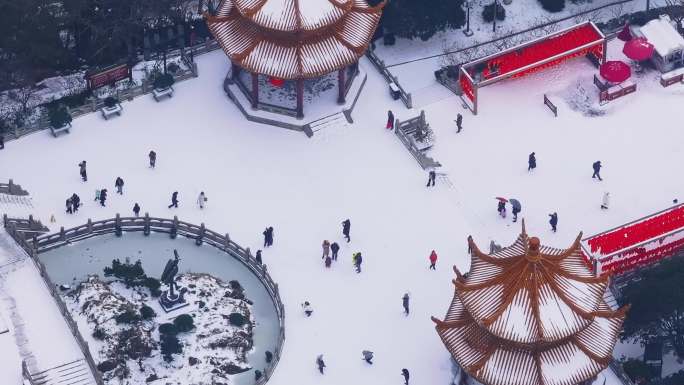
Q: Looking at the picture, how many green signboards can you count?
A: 0